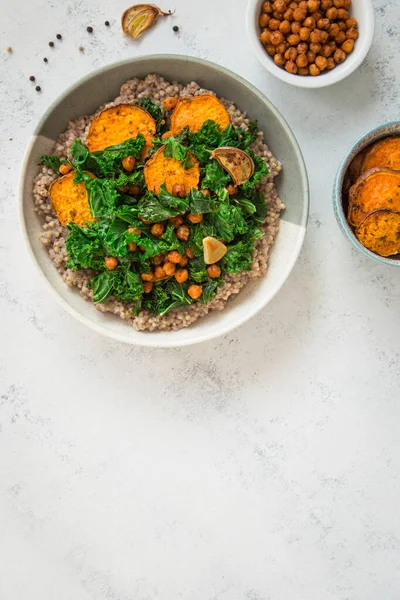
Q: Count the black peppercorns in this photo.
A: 8